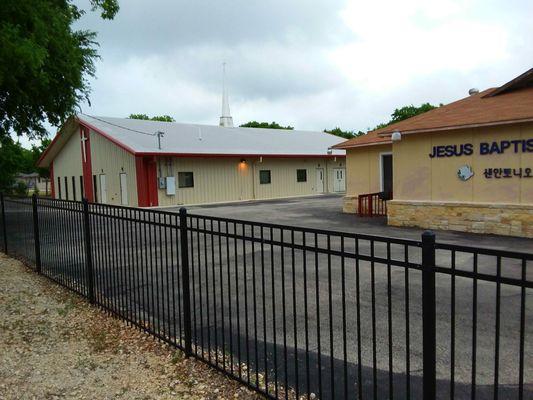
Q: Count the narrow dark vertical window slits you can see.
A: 5